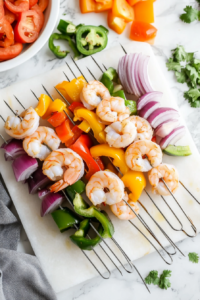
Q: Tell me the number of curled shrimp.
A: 11